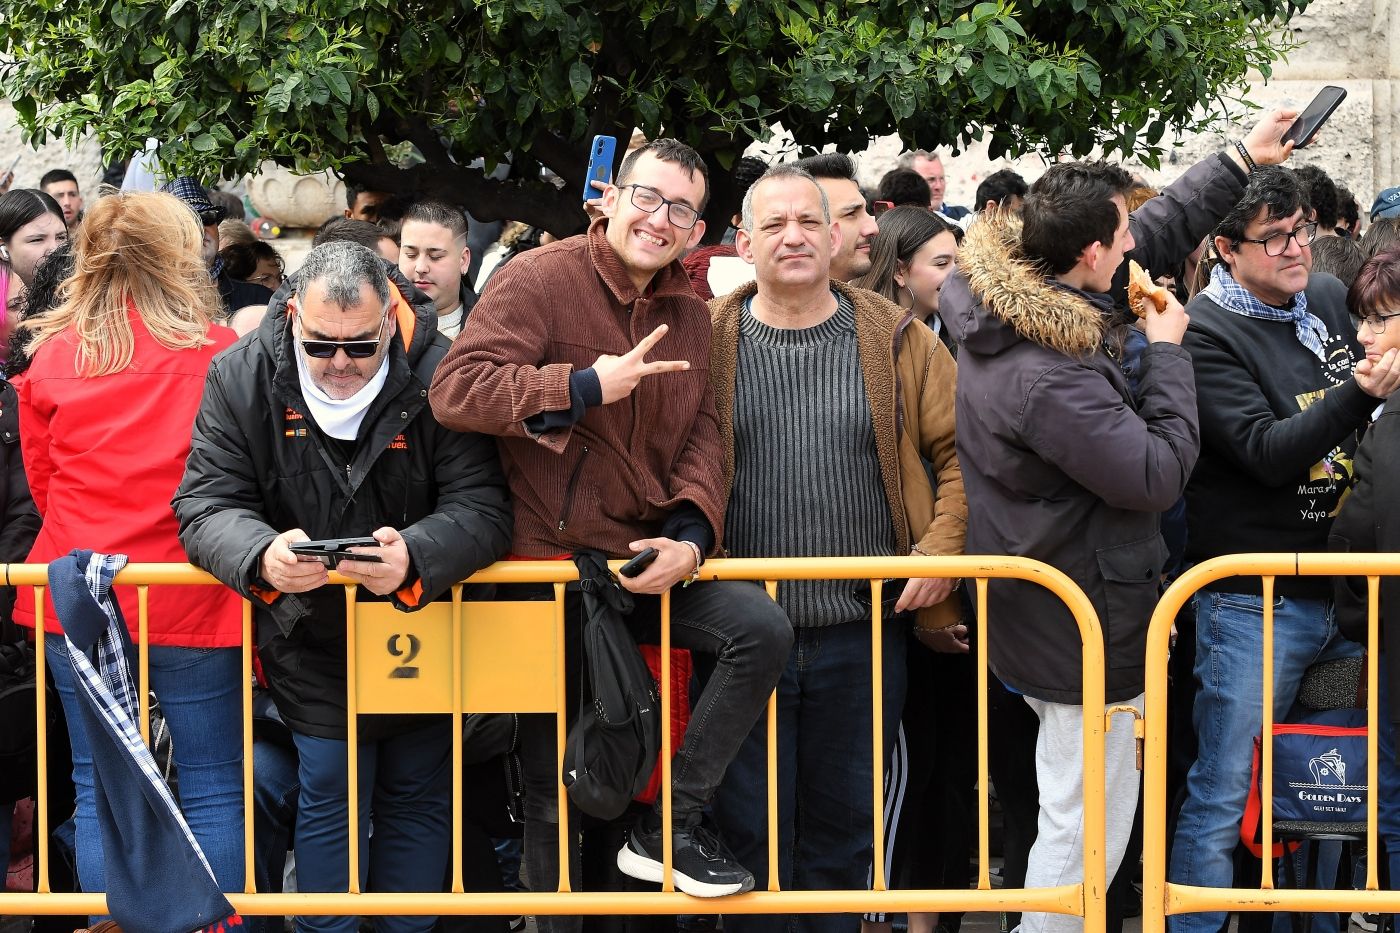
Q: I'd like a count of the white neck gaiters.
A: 1